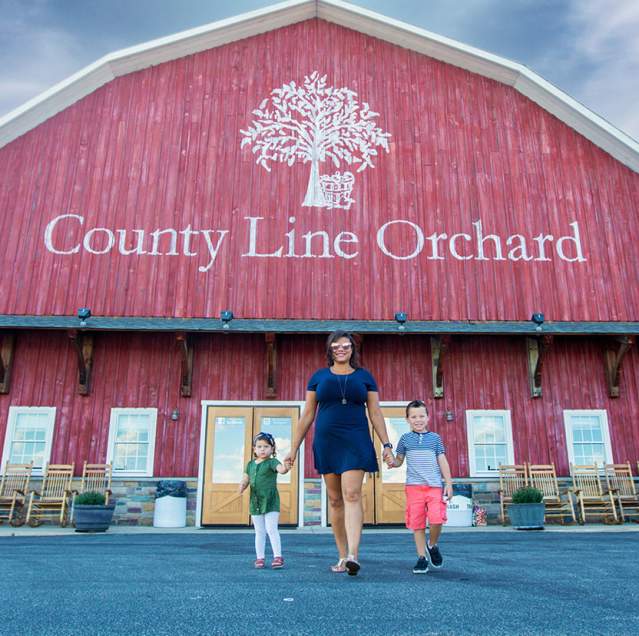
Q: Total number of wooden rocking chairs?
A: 7